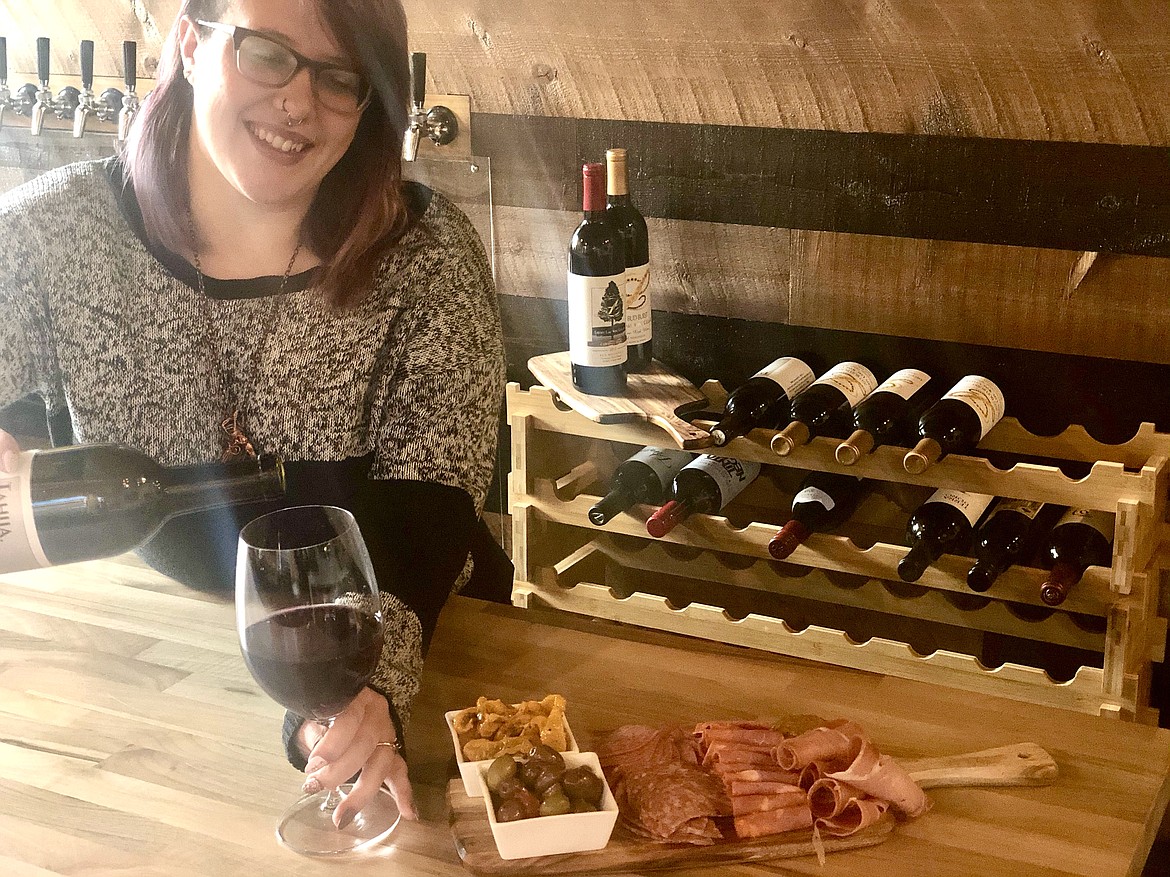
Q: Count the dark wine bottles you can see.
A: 13